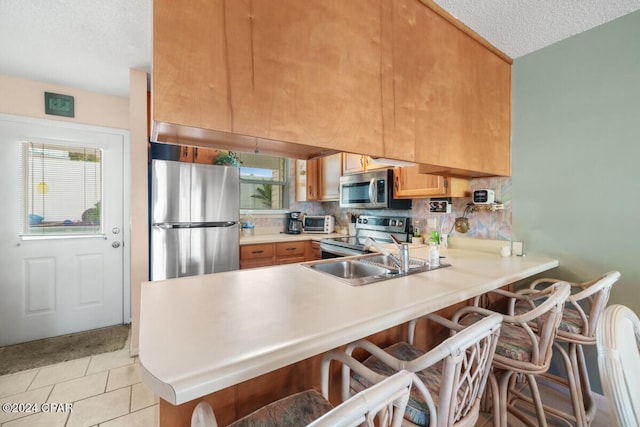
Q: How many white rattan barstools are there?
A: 4